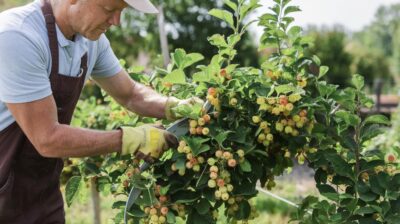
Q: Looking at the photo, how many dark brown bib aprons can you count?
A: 1